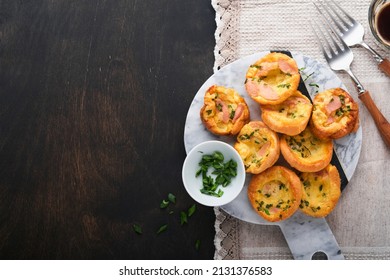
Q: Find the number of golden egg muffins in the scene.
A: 8